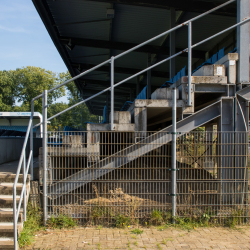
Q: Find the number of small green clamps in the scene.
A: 3